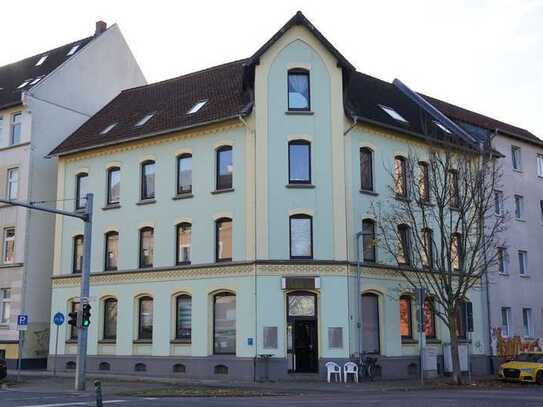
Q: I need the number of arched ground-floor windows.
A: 9